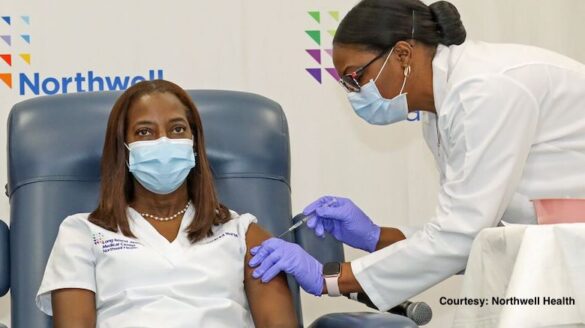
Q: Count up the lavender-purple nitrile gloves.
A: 2